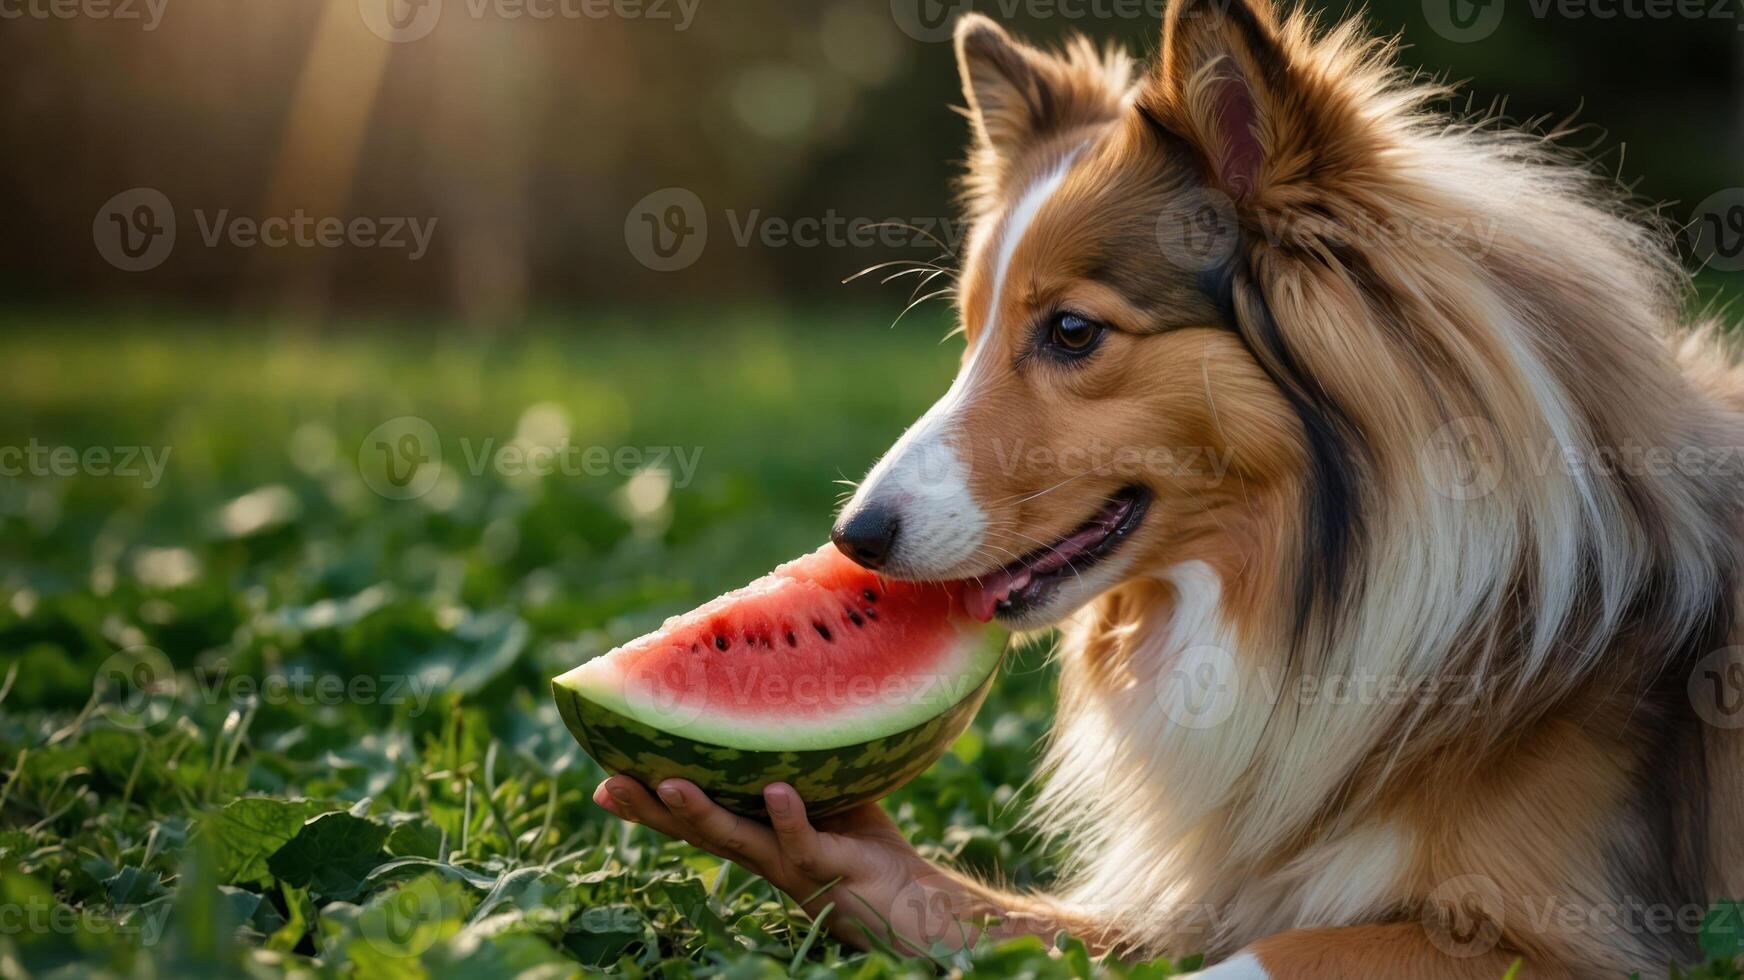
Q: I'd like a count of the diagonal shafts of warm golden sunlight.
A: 1